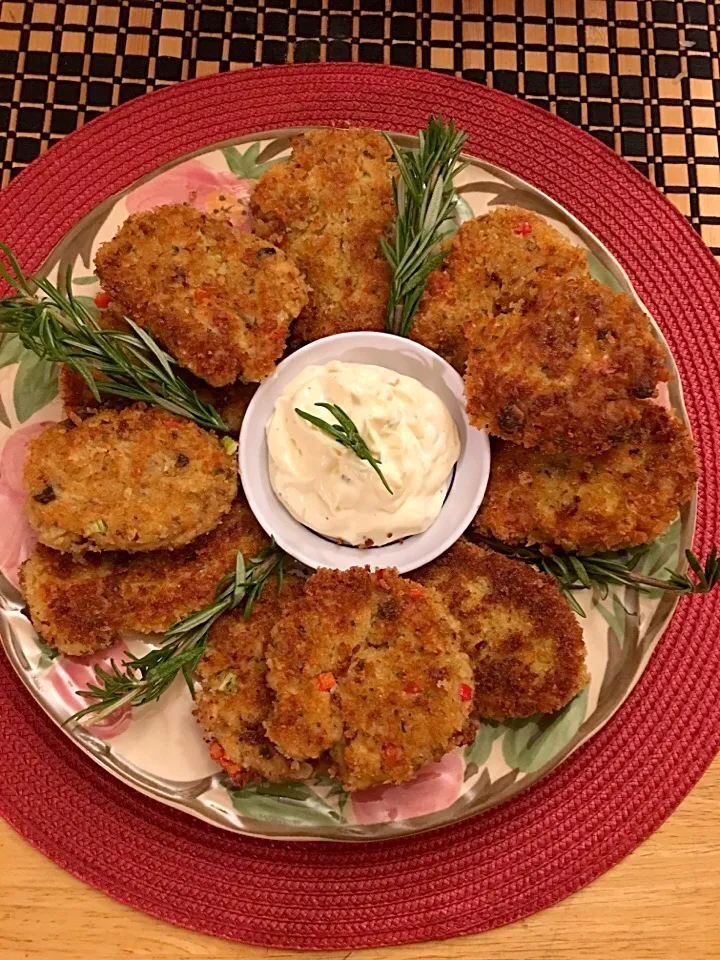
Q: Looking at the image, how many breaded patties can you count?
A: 11